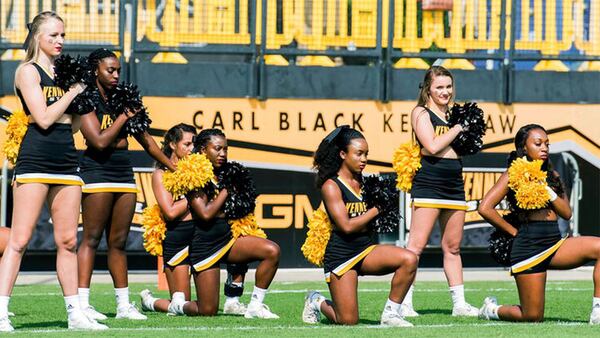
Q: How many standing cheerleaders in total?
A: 3